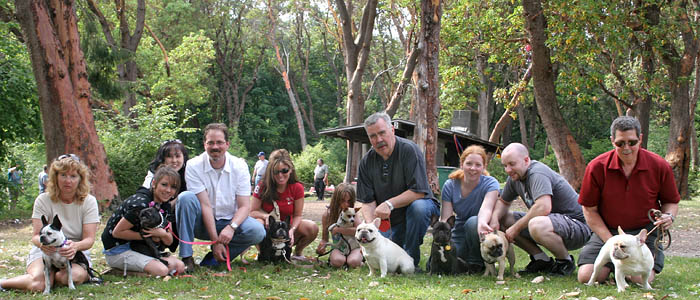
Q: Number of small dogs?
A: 8